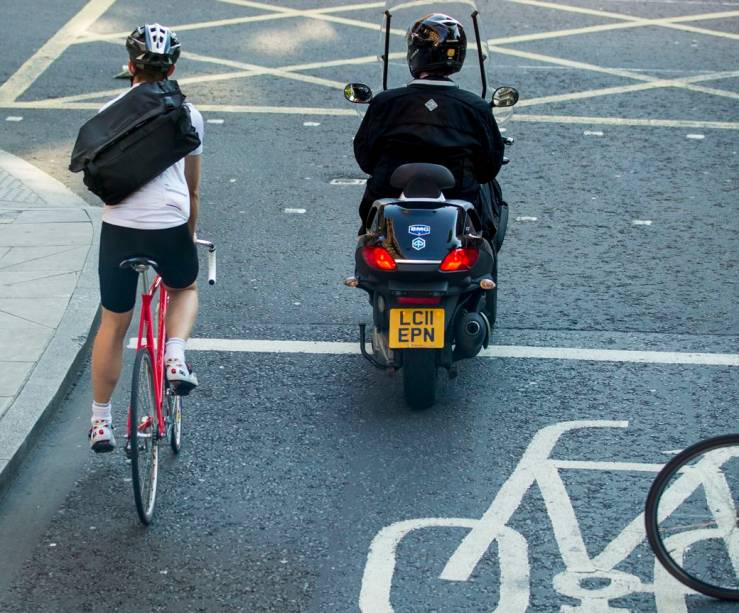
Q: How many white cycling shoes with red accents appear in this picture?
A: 2